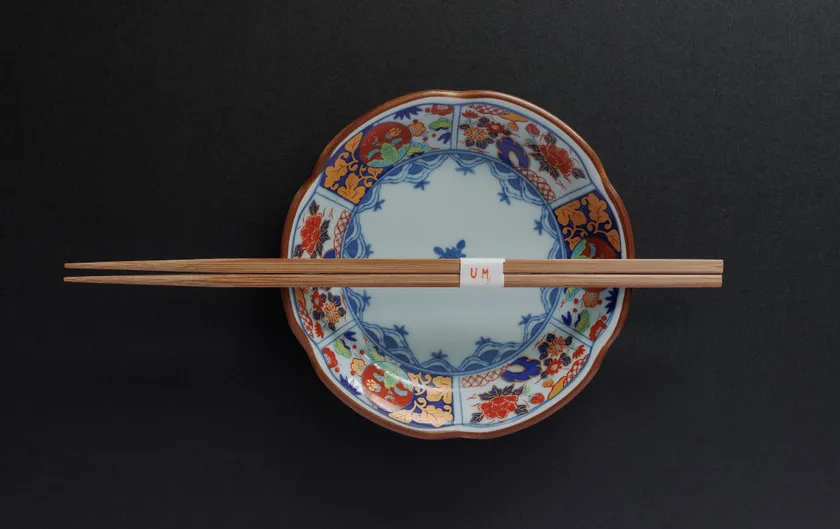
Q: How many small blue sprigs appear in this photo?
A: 11